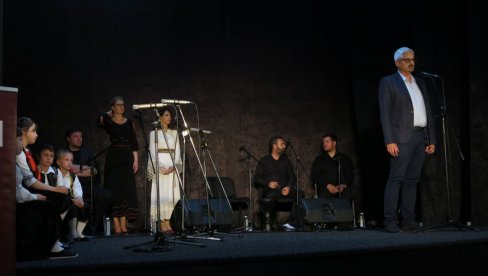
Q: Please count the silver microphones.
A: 3